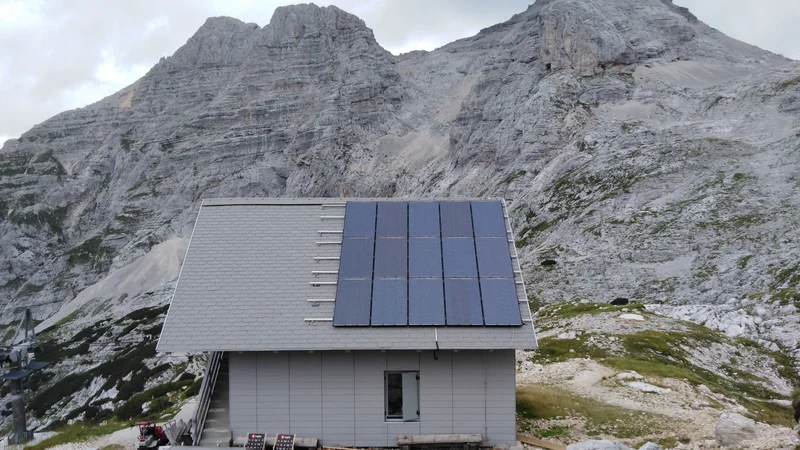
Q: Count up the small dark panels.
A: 15